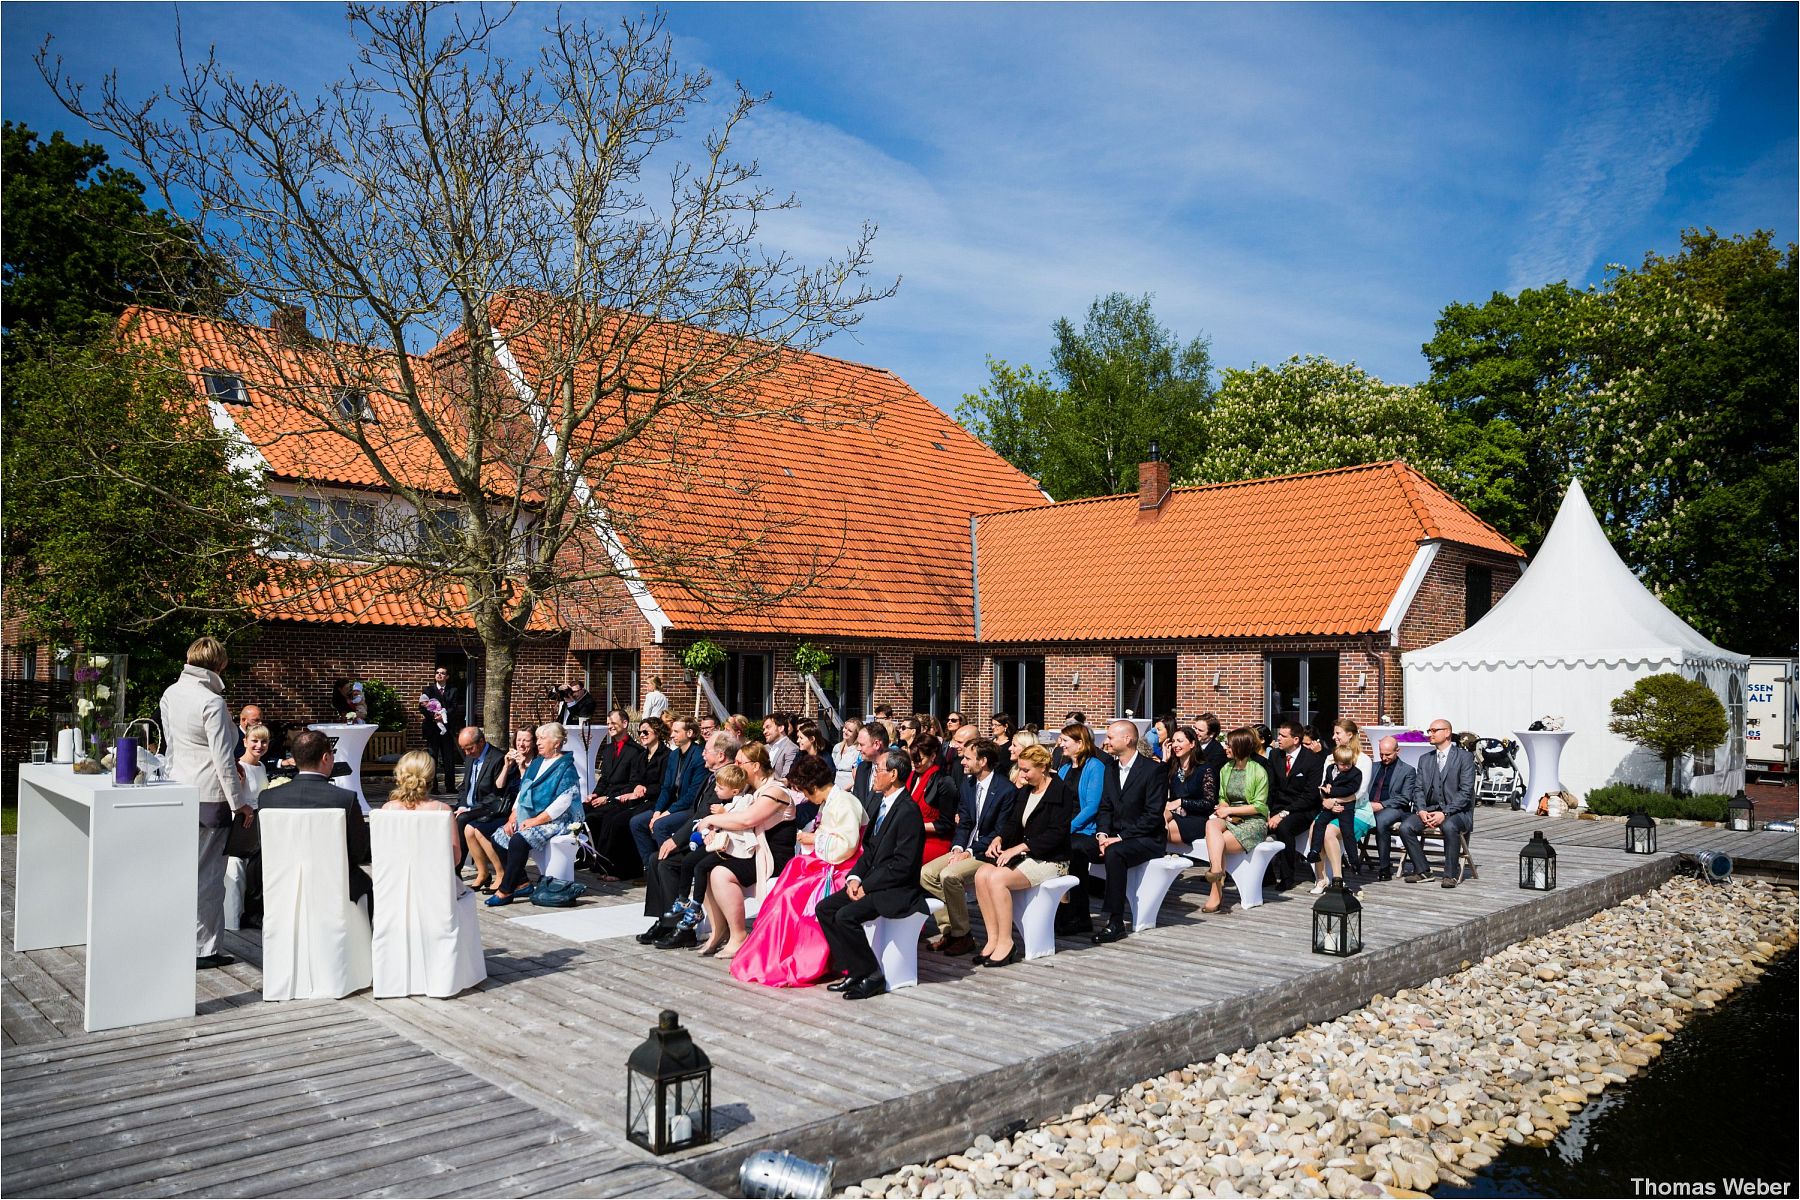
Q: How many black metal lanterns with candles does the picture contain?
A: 5